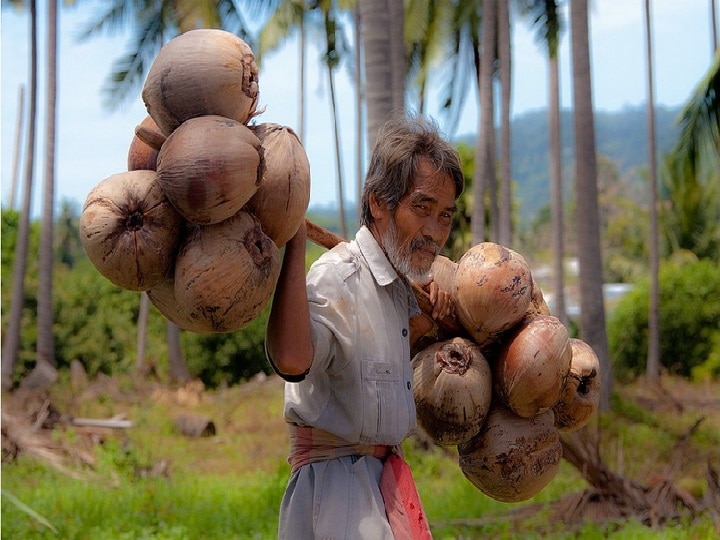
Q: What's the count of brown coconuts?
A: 14